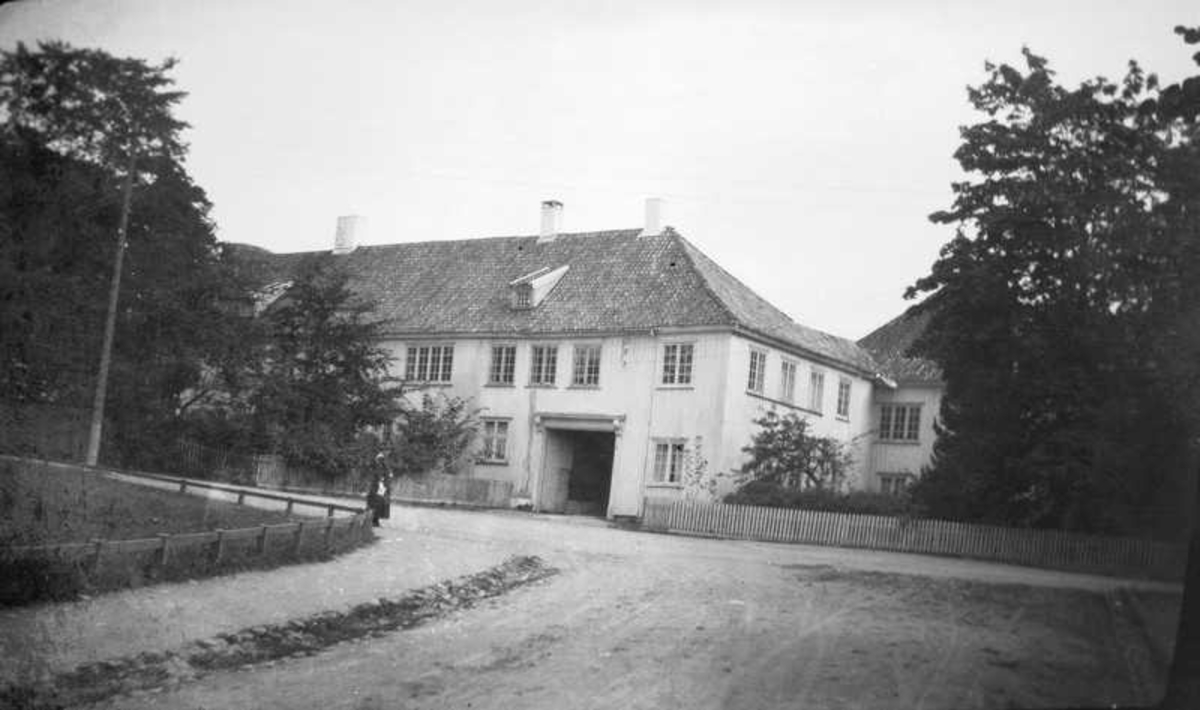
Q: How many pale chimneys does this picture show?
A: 3